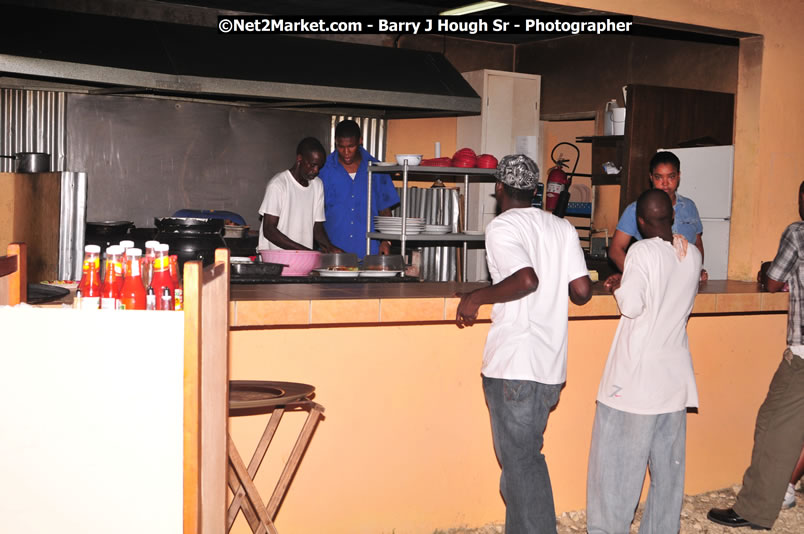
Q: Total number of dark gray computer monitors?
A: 0